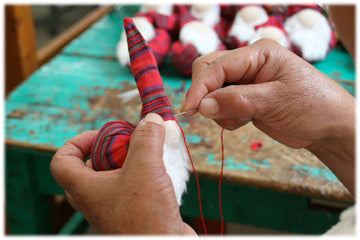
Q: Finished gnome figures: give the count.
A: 7